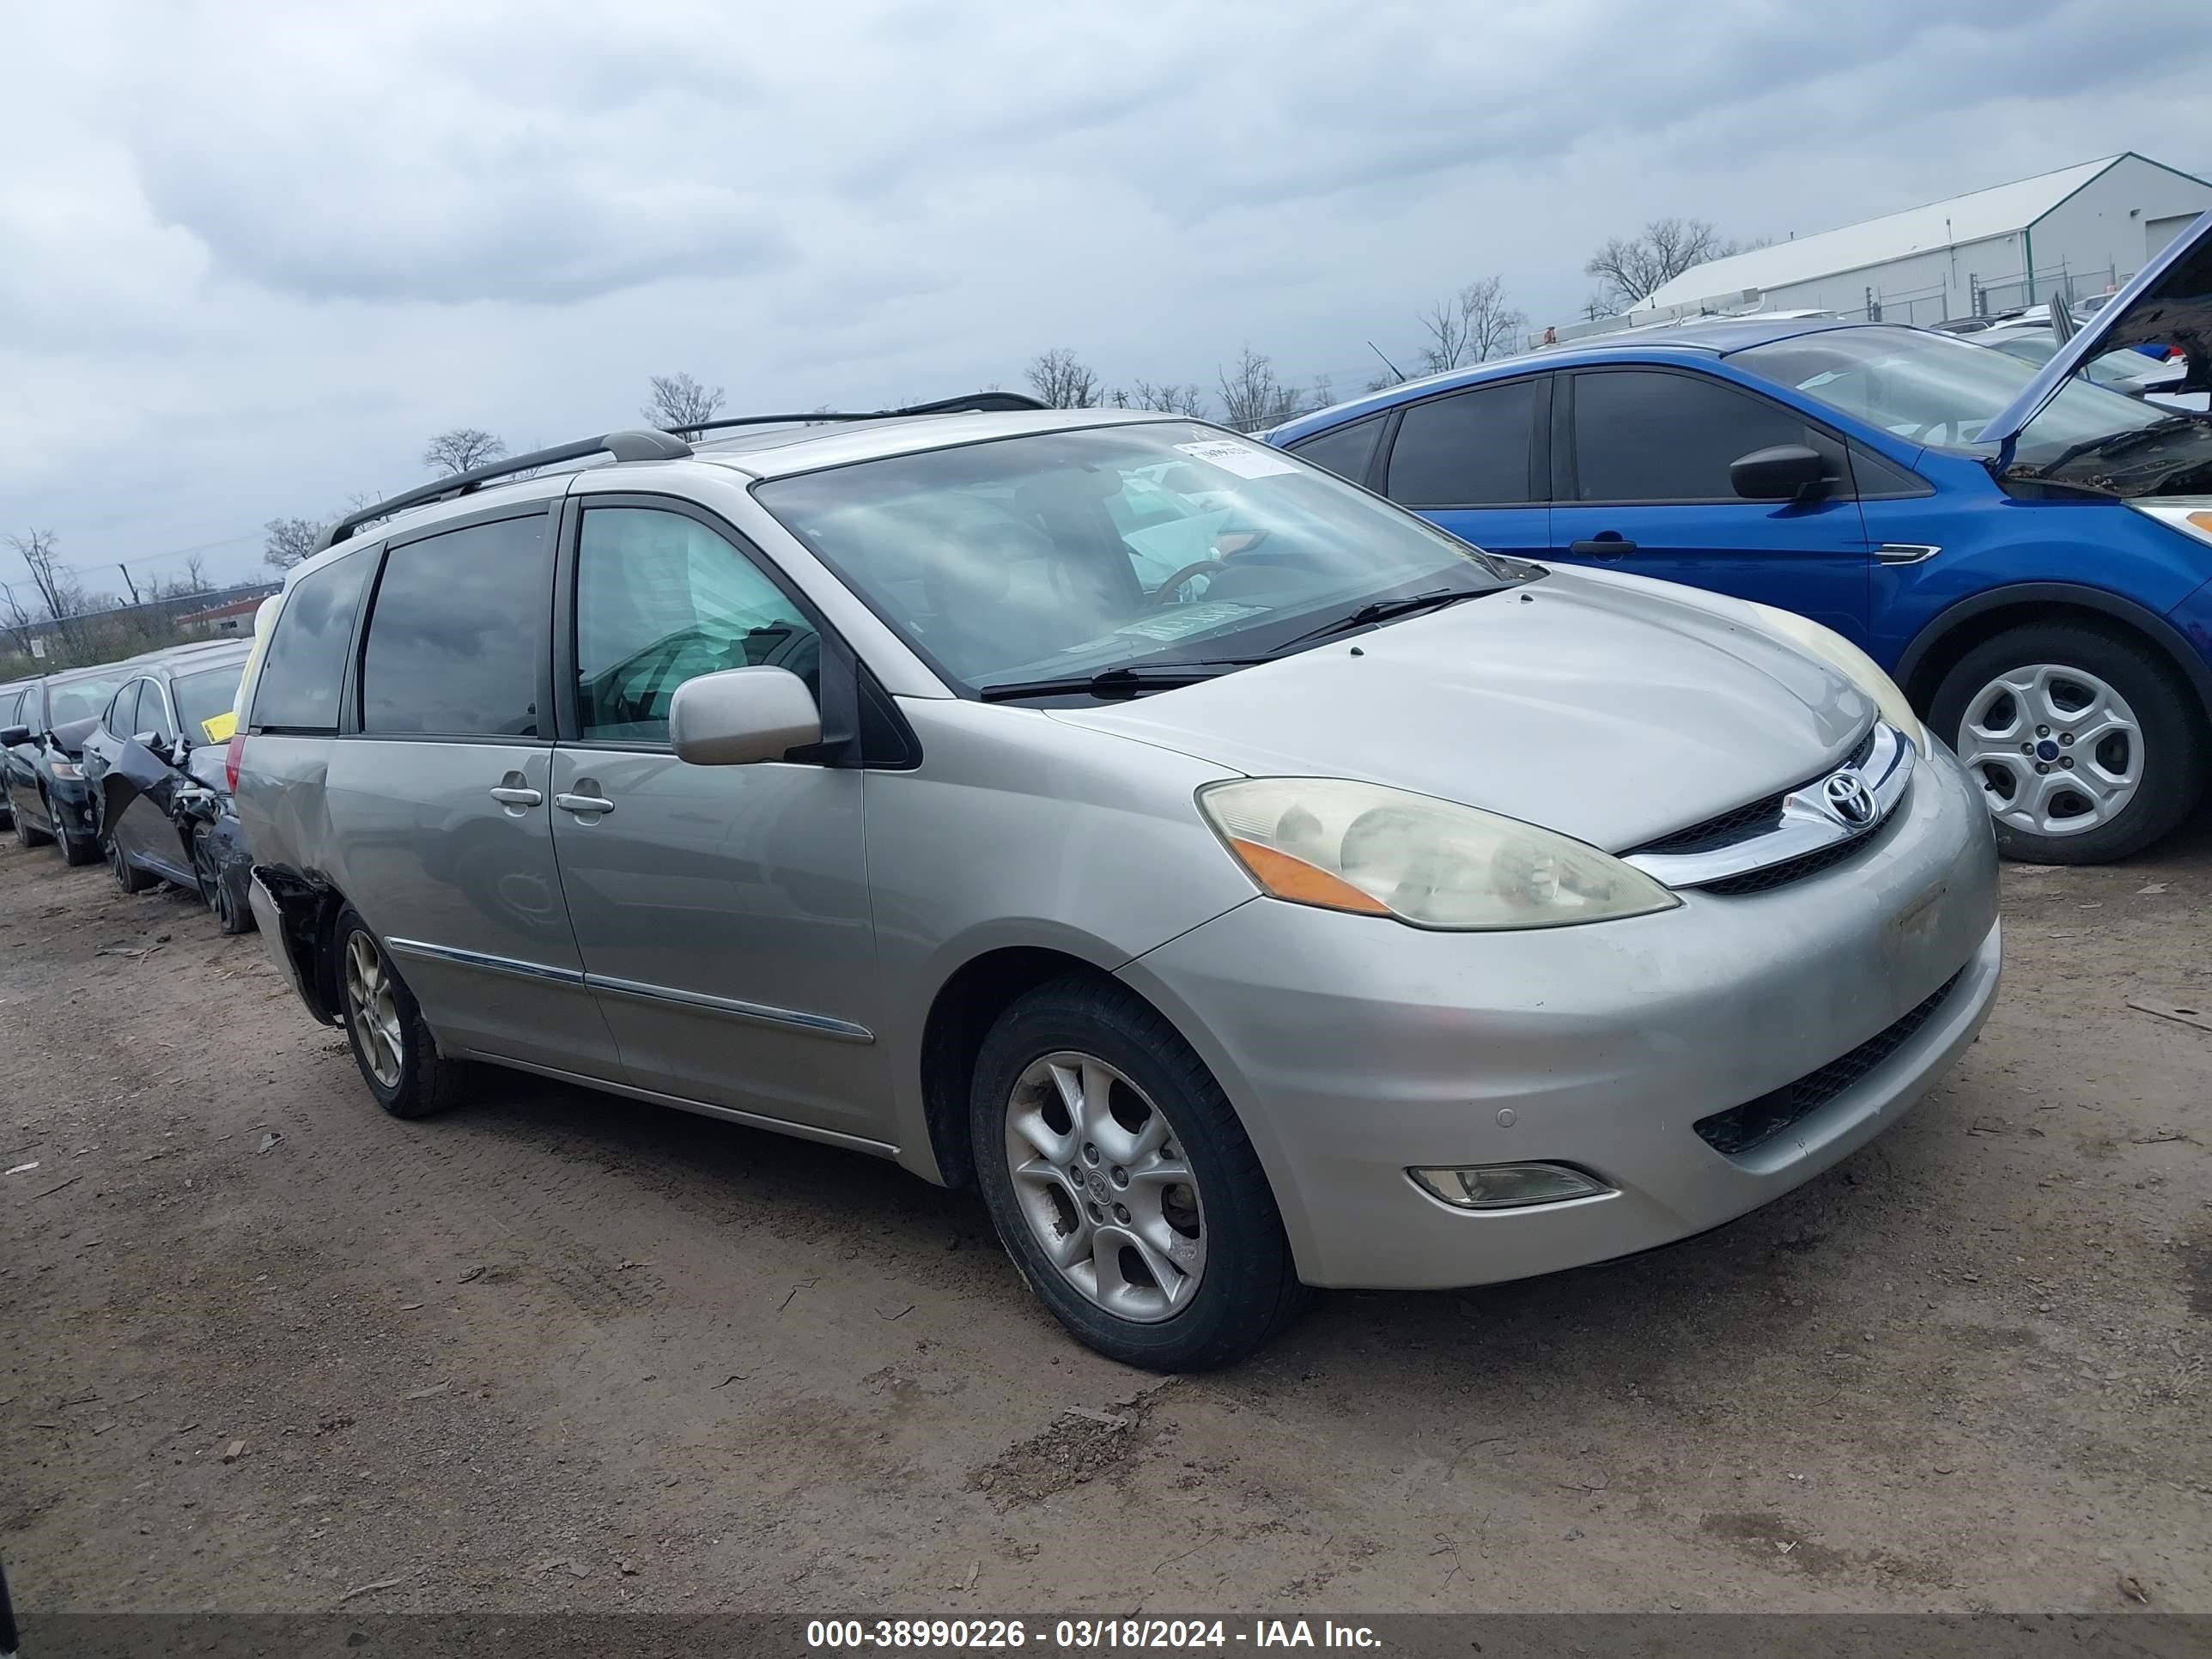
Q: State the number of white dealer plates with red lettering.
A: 0